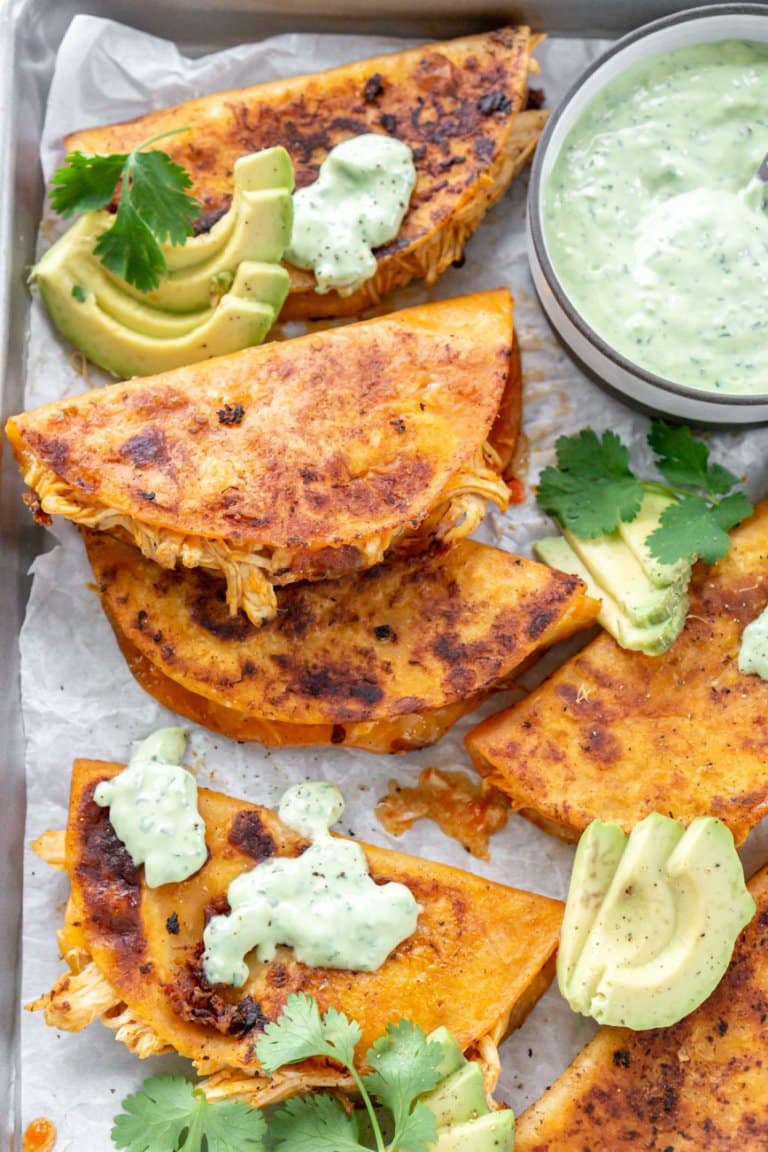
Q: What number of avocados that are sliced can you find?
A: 4